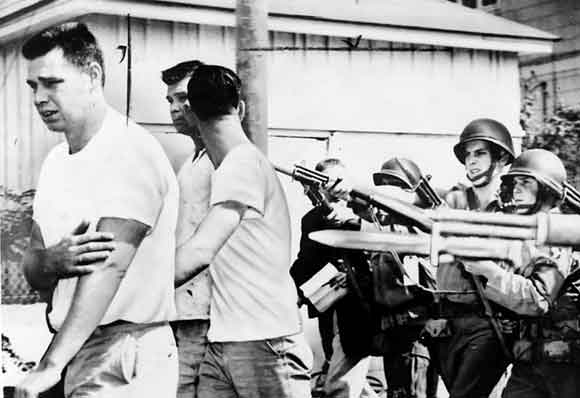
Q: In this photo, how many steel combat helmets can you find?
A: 3